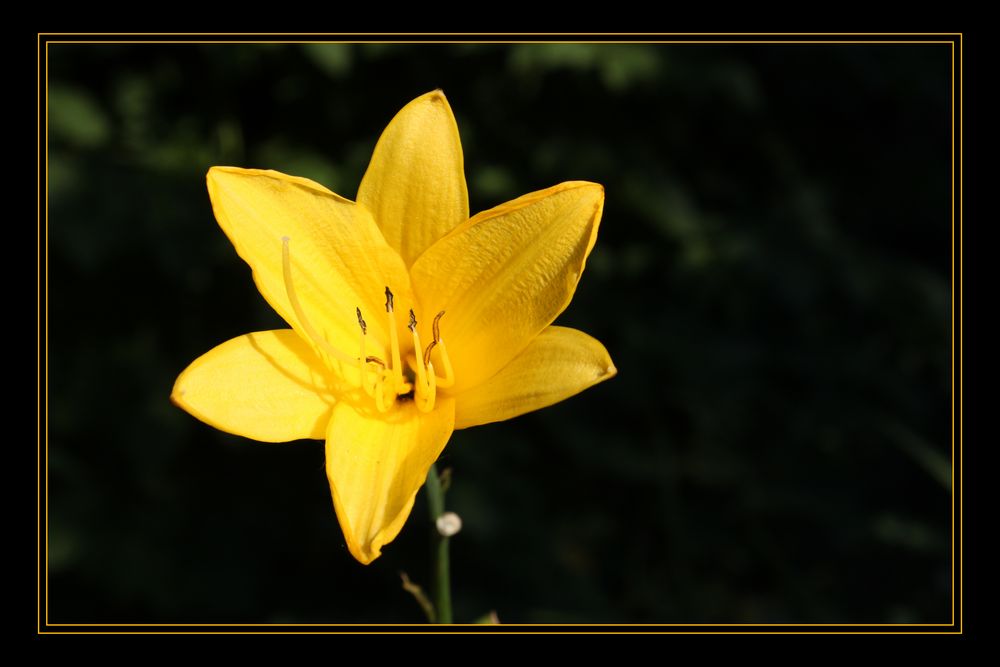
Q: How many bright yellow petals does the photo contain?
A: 6